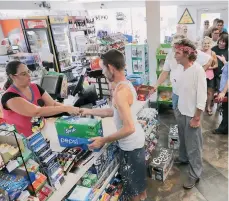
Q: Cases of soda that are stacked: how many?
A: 2